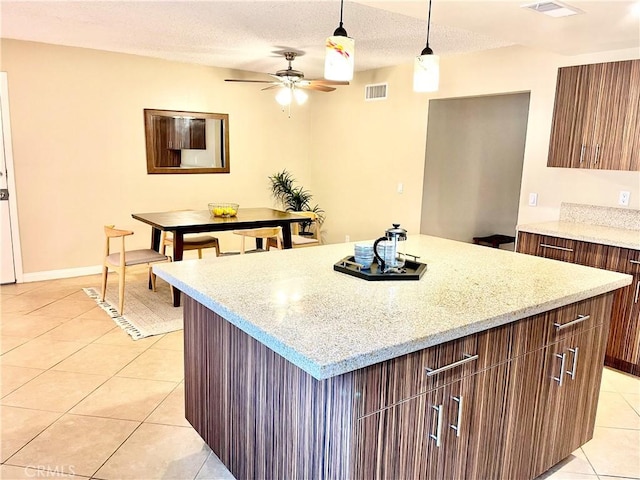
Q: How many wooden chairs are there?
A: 4